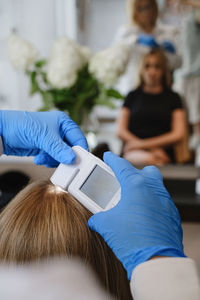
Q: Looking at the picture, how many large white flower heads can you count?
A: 3